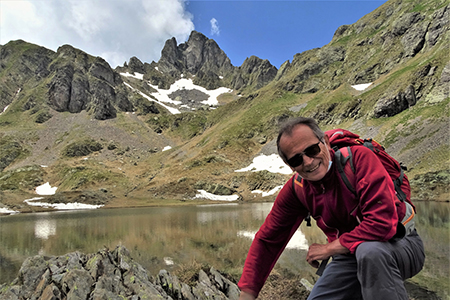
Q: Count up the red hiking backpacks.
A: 1